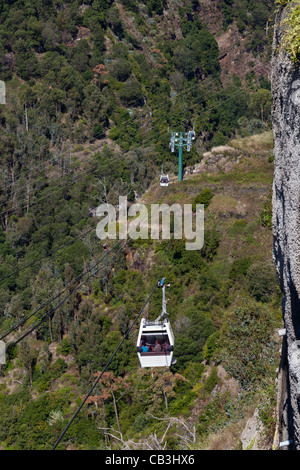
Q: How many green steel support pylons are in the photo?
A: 1